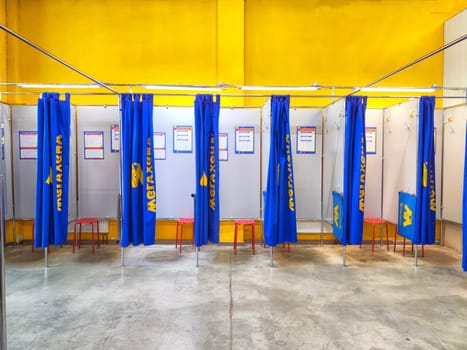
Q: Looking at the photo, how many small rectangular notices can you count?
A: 9